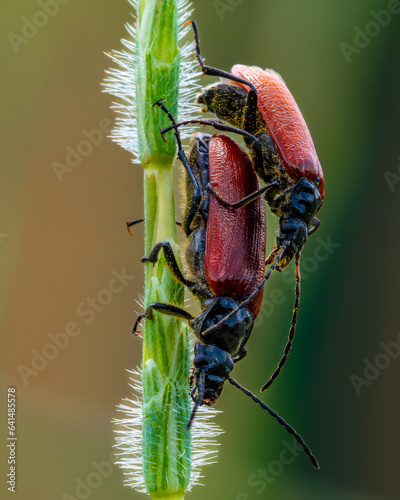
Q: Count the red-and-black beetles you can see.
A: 2